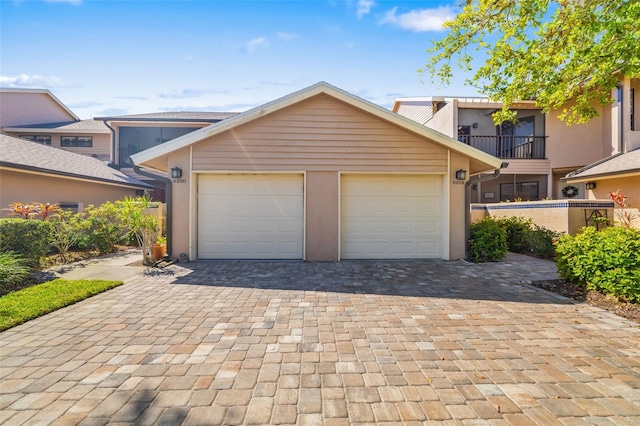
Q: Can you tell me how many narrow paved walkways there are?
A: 2